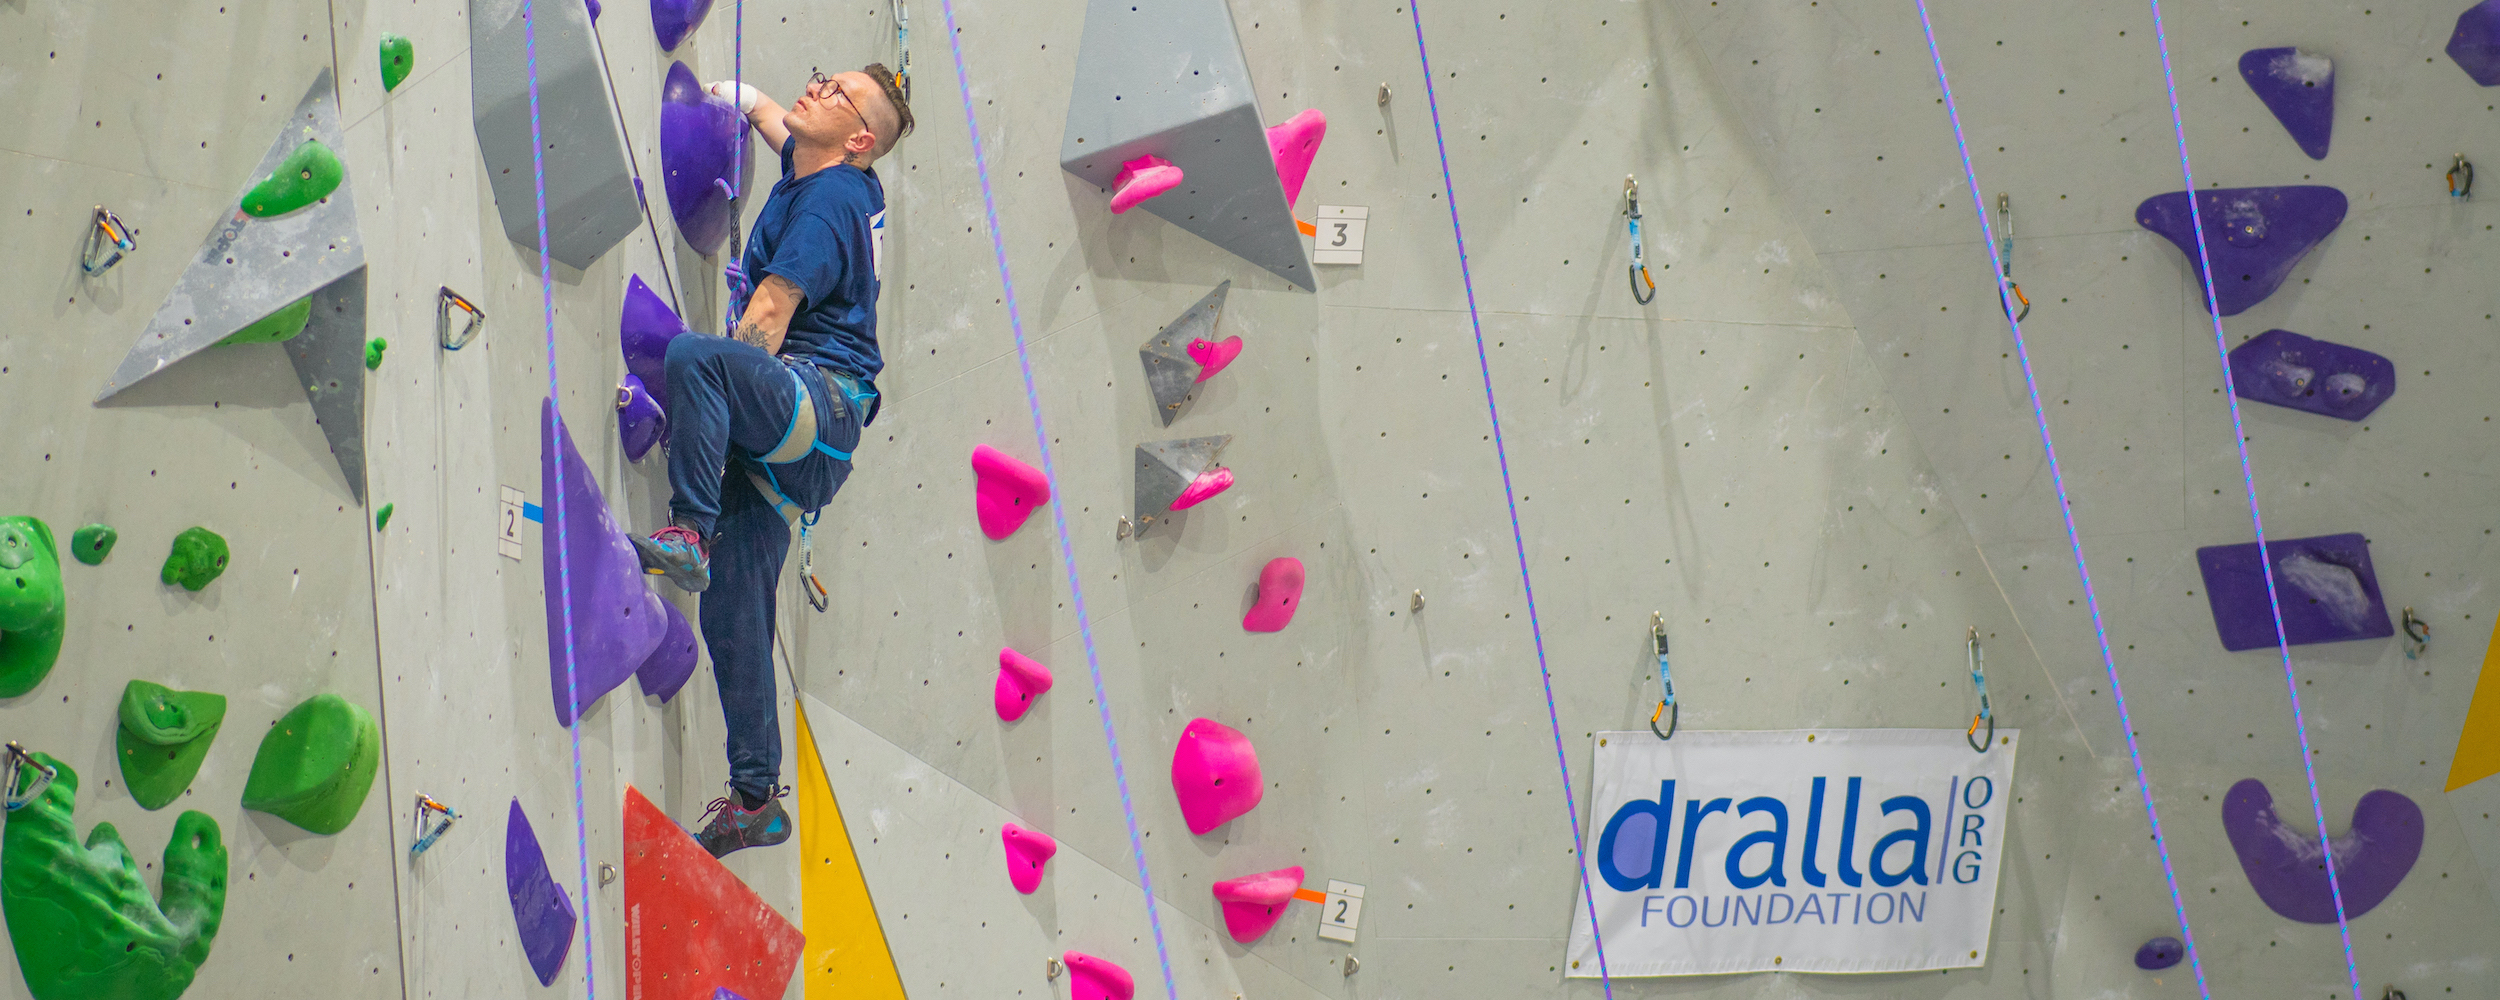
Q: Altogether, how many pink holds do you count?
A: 11